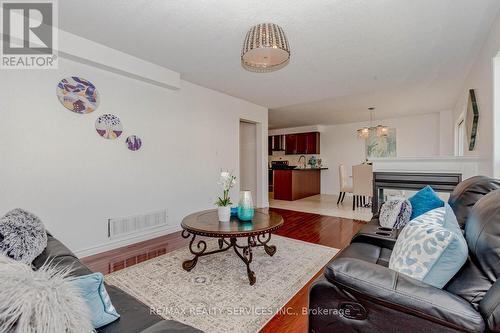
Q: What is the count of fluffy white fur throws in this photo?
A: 1